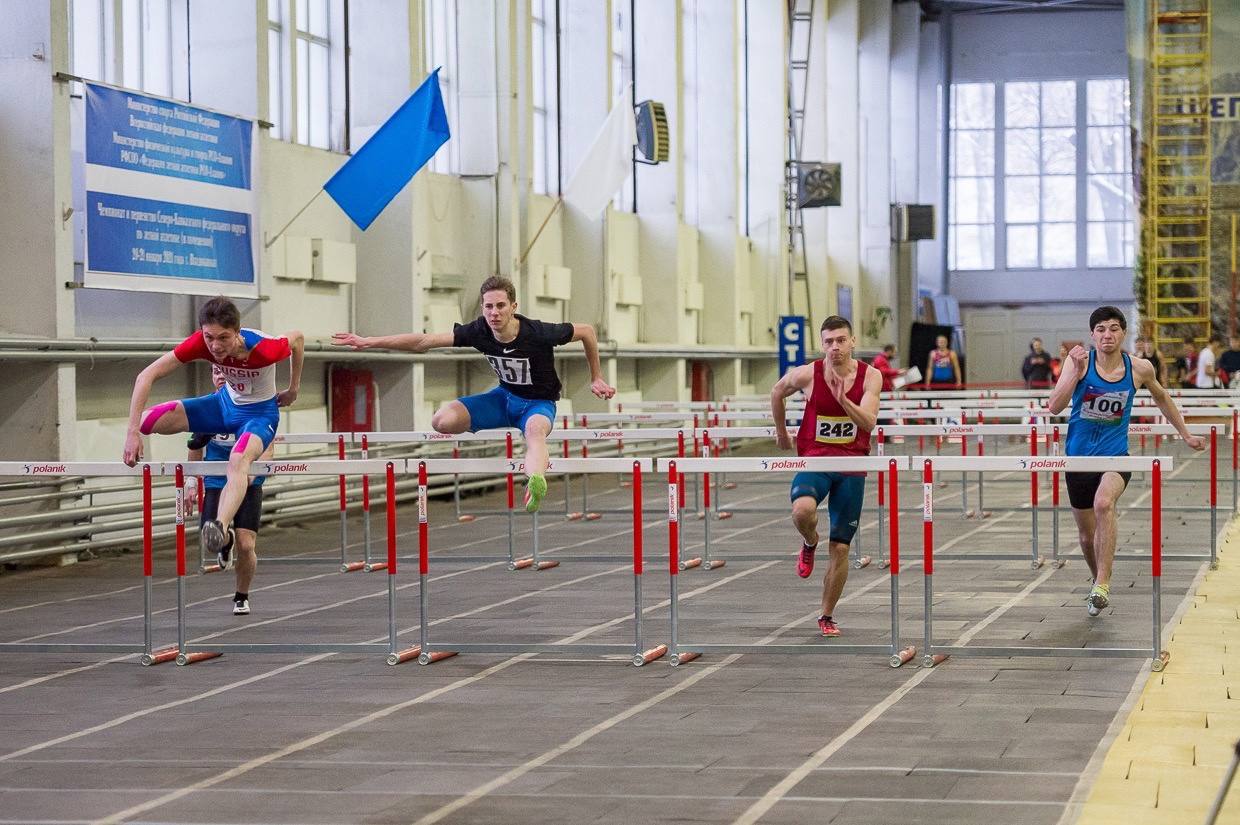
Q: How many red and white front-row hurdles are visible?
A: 5